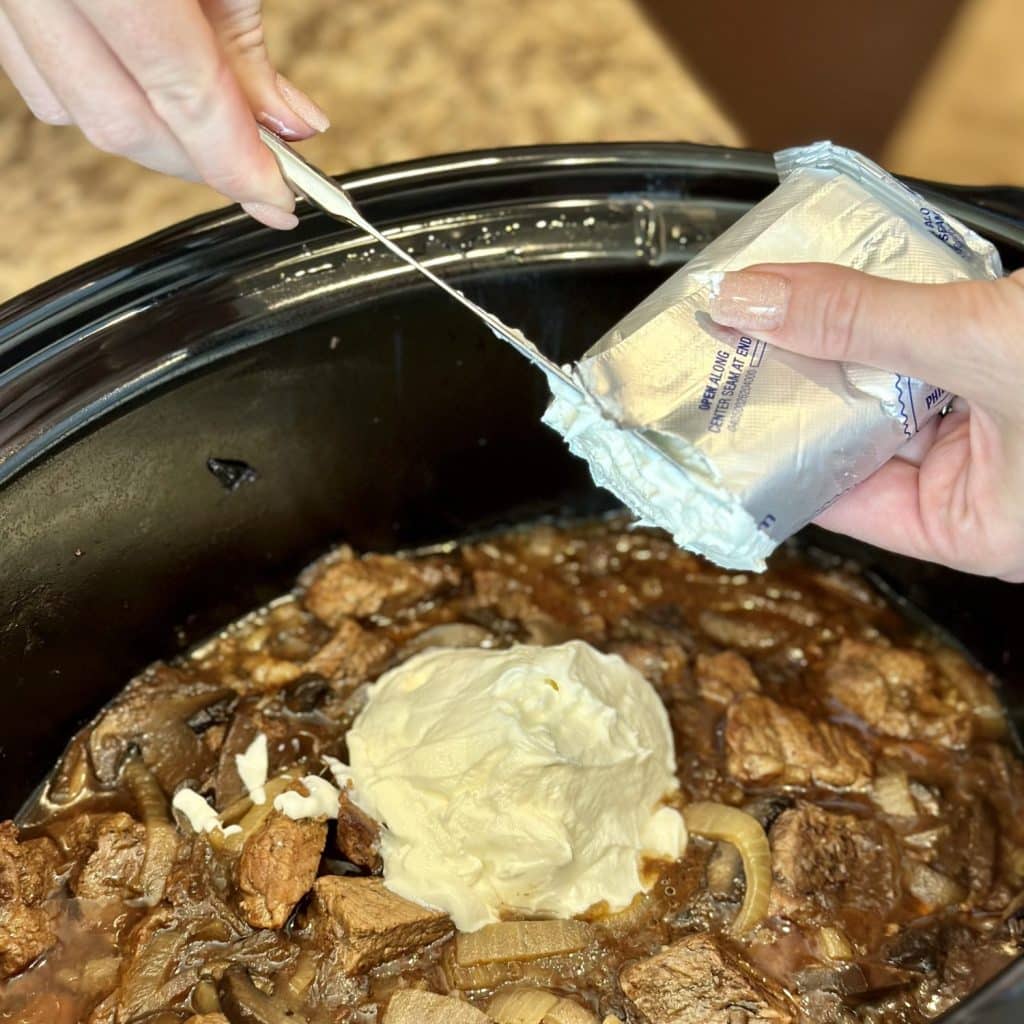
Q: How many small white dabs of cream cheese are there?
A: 3